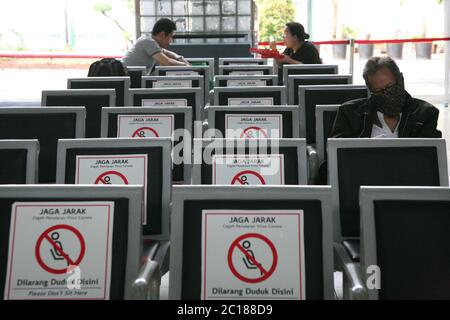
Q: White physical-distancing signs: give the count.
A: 12